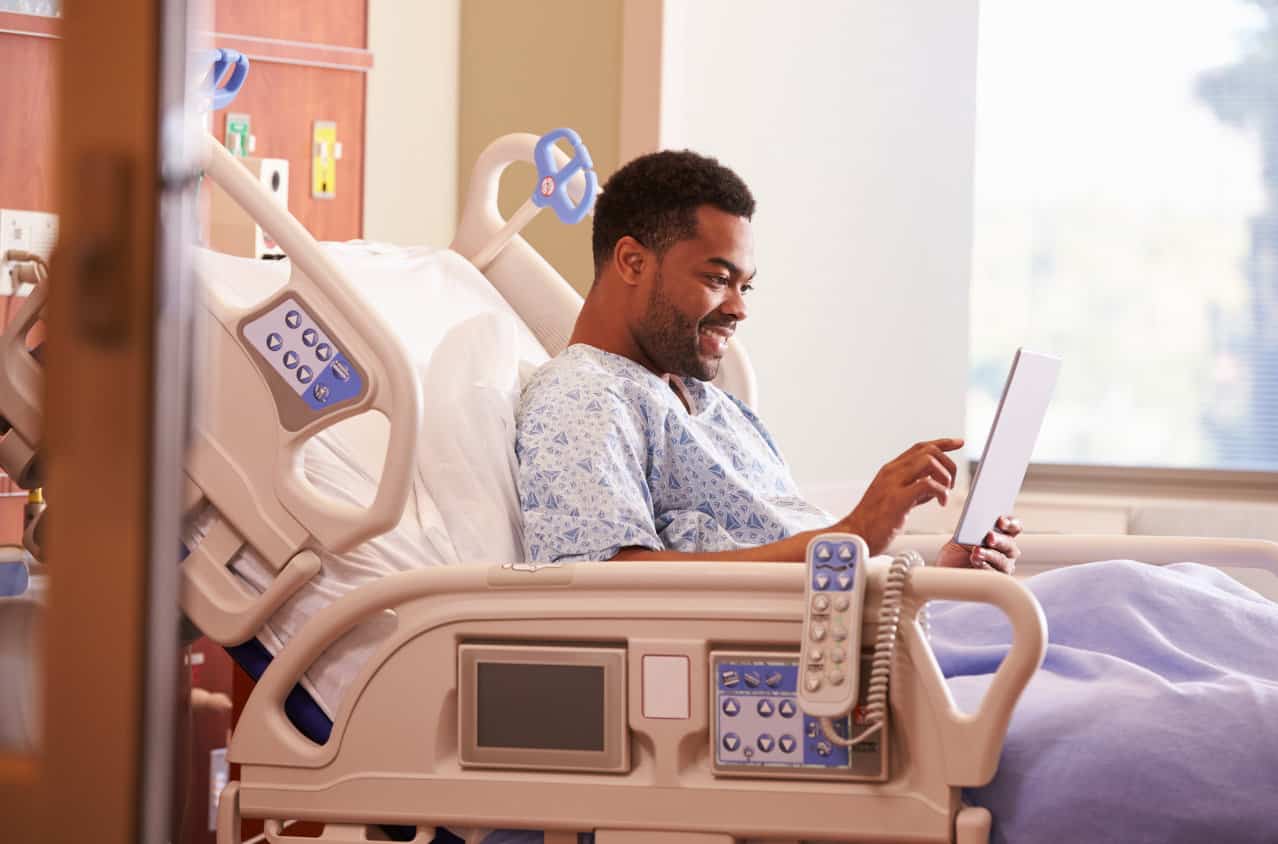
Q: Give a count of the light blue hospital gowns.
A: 1